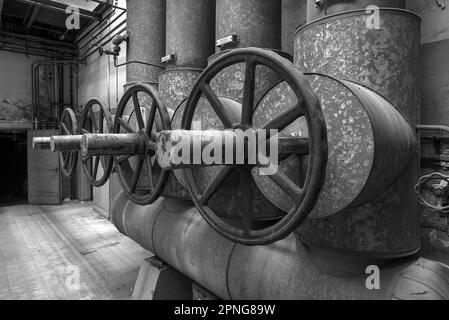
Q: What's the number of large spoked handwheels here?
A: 4